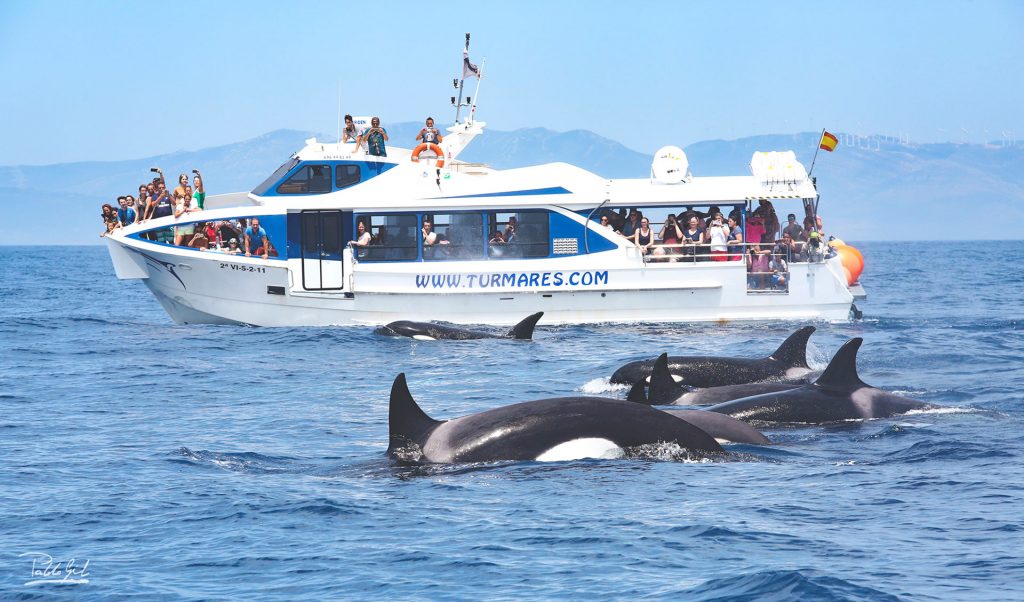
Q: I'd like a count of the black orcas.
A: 6